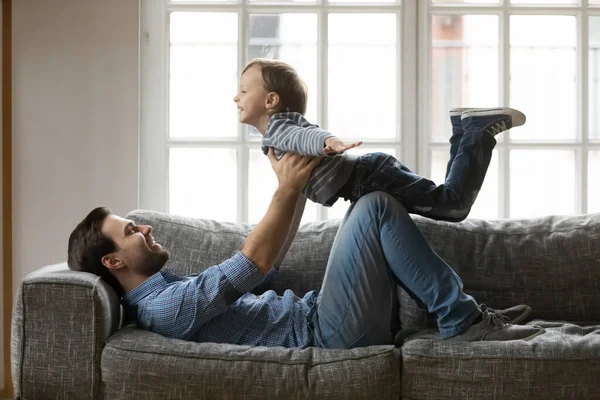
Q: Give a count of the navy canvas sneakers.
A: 2